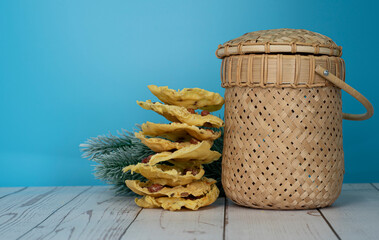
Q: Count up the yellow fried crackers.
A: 8